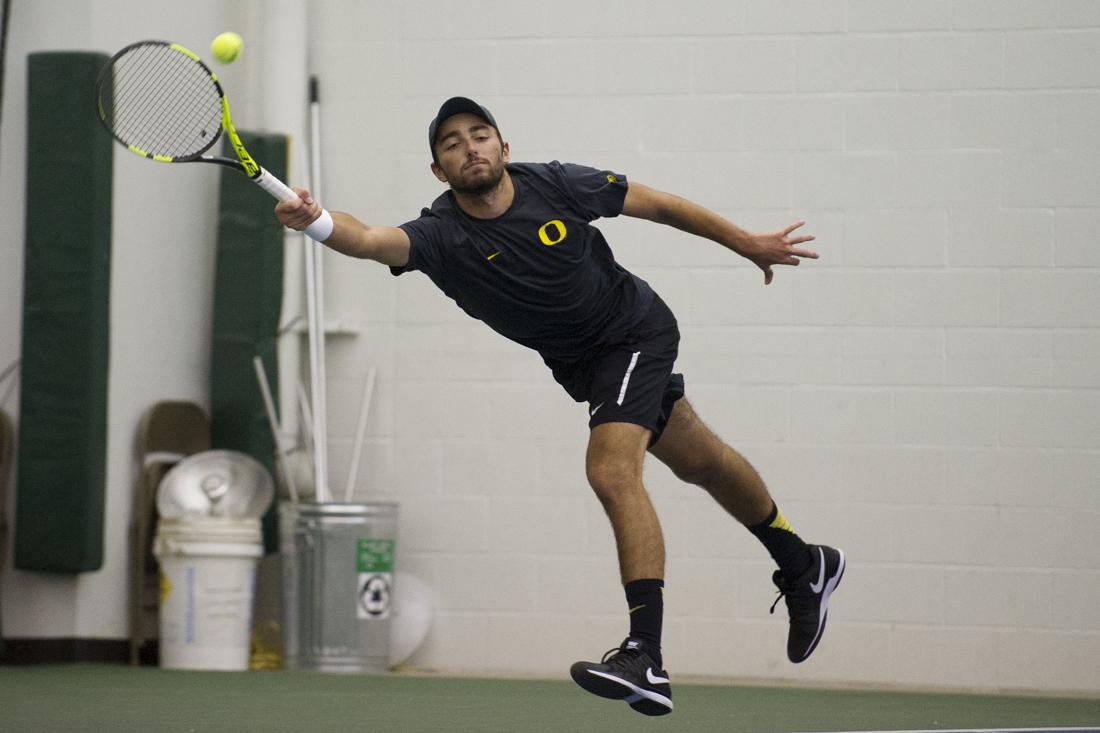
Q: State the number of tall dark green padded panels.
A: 2